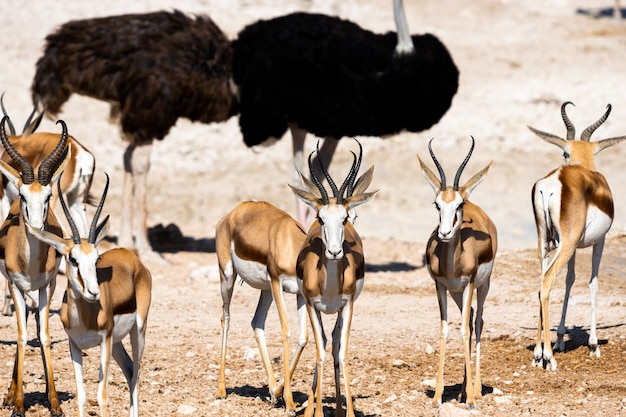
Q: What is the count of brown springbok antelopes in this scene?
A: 7